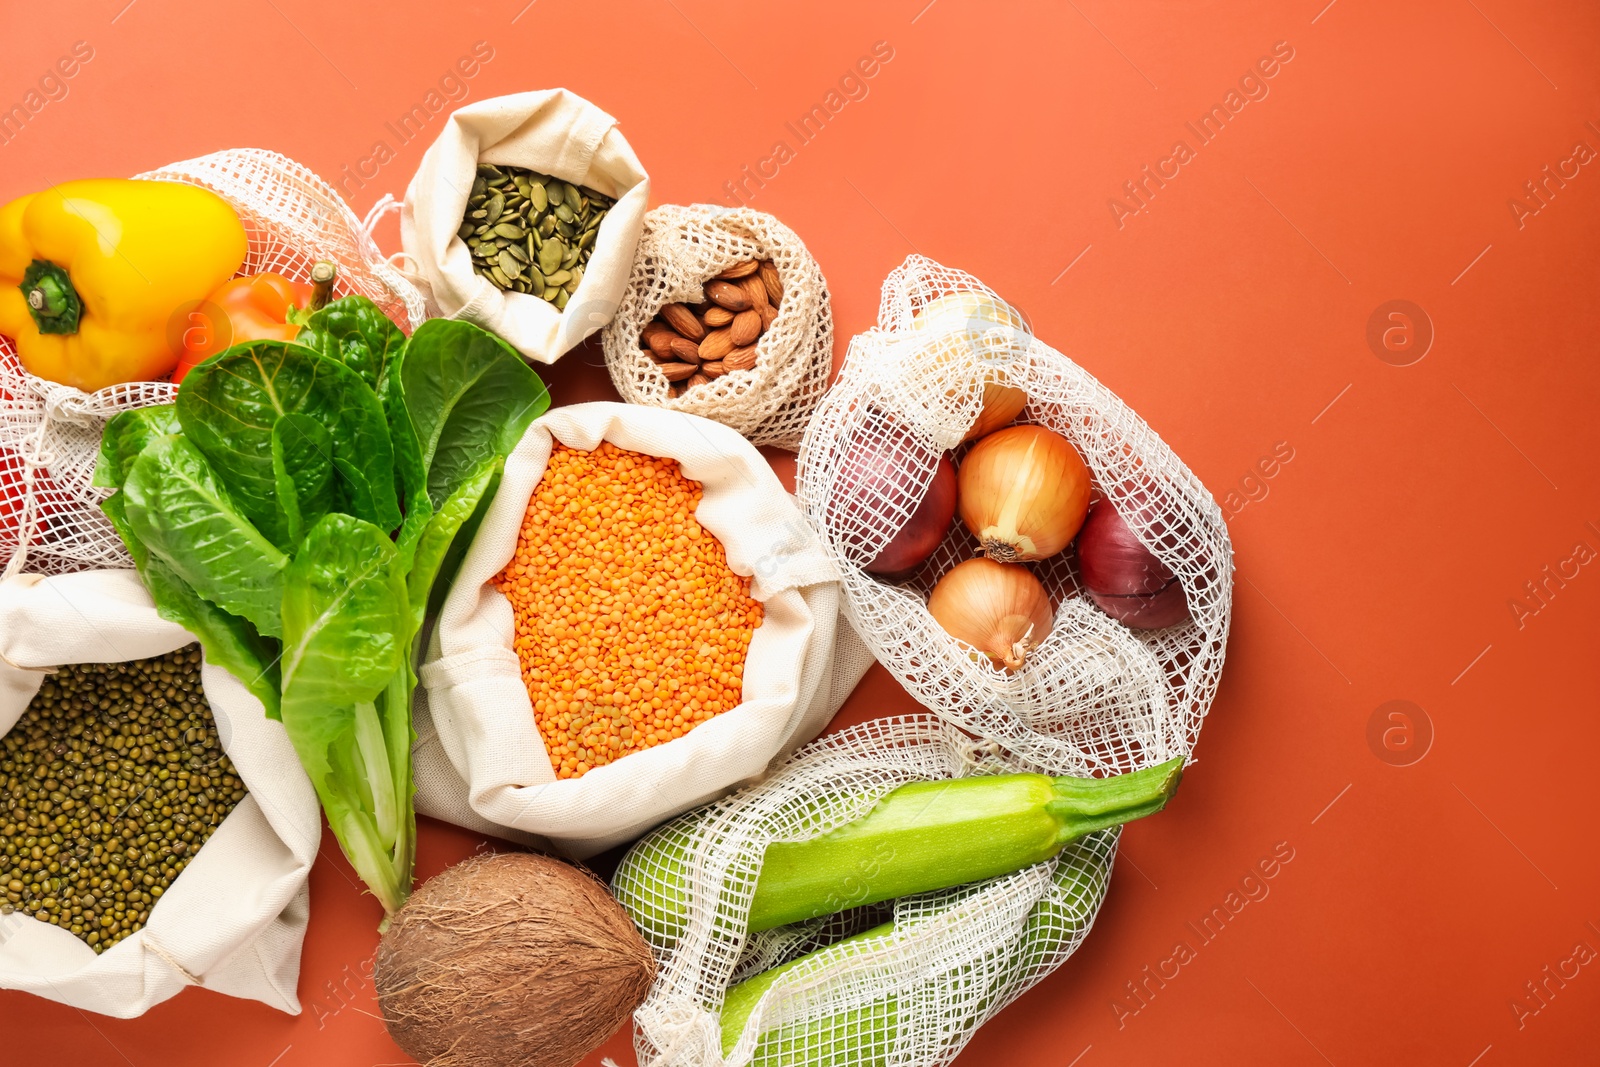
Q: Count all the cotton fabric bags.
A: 3